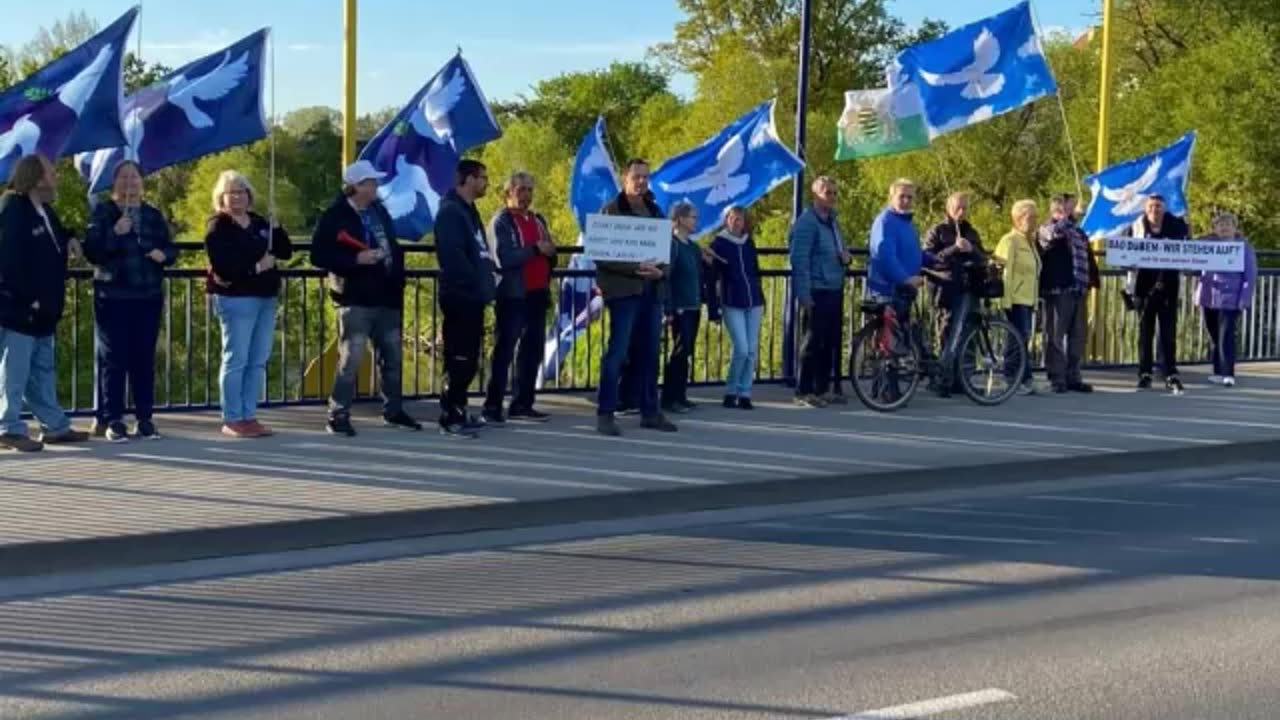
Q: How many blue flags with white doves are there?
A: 7